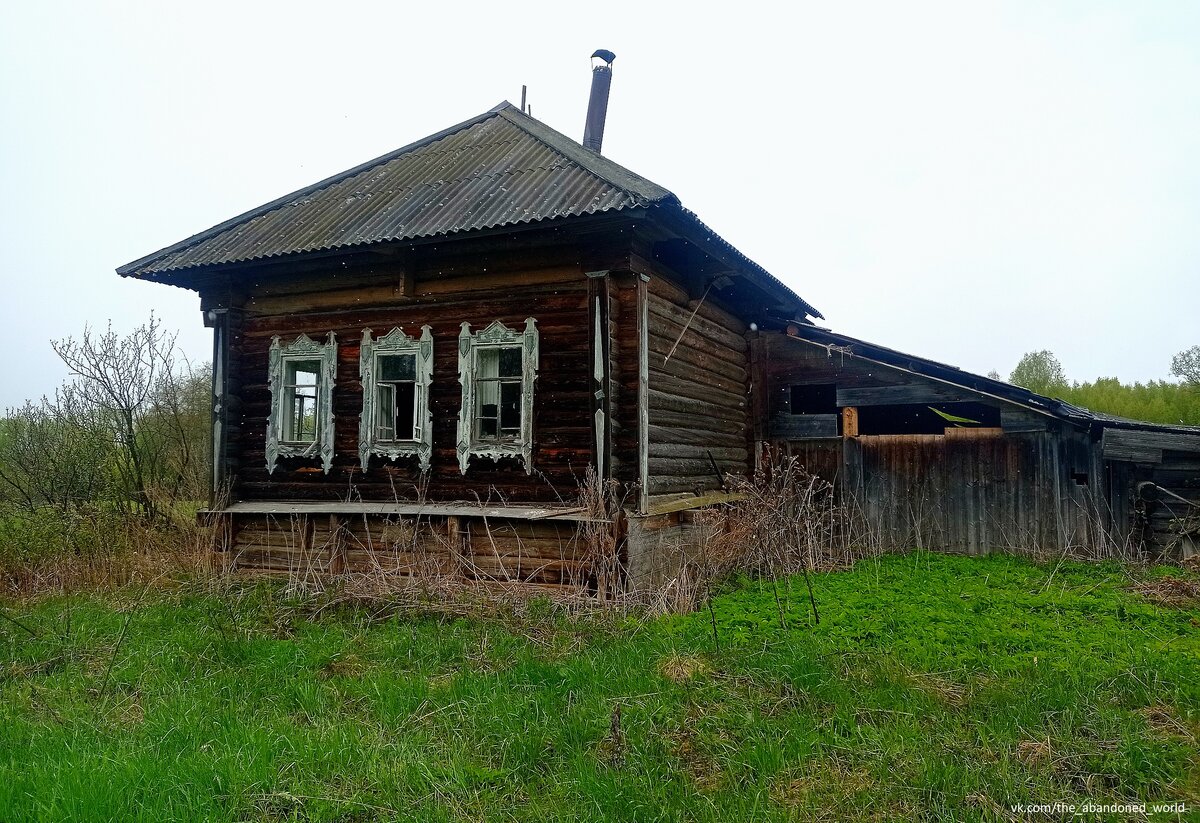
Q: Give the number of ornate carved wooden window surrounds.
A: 3